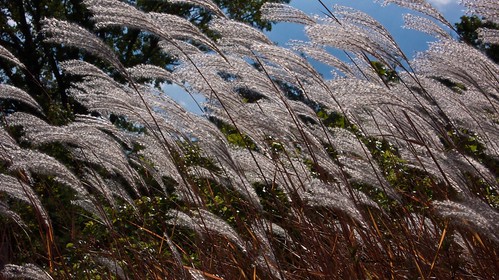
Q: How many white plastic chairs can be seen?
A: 0